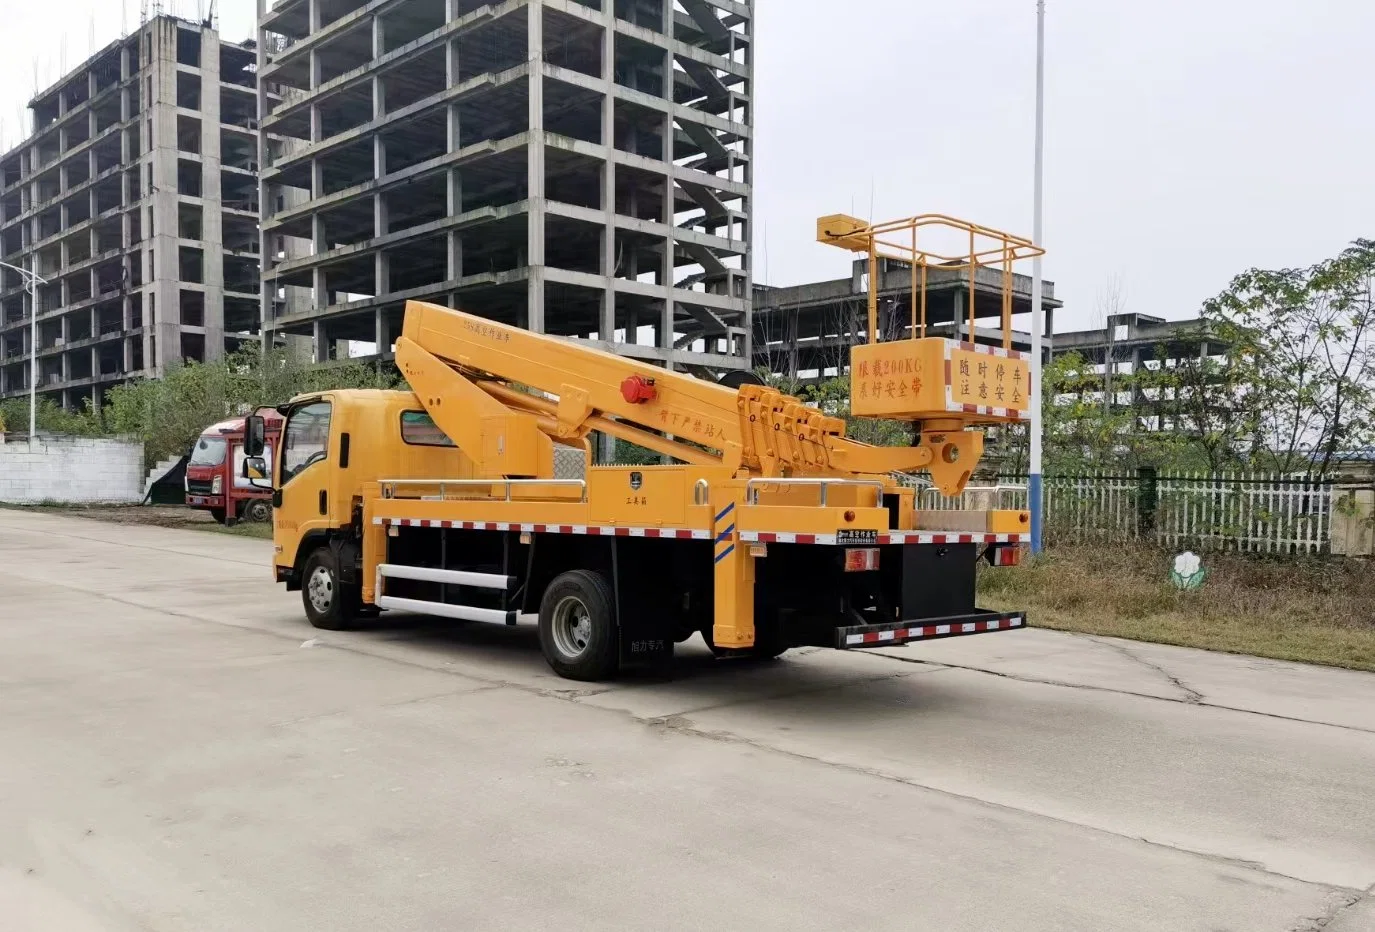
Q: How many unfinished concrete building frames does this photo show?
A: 4